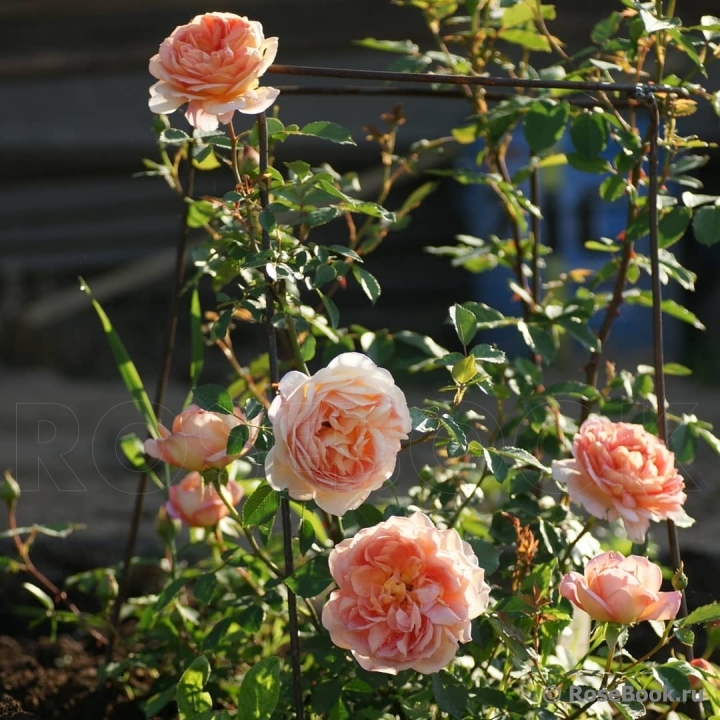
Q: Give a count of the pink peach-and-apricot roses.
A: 7